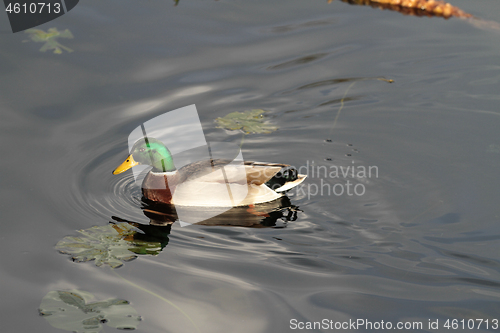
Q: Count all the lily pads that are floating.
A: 4